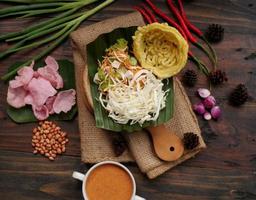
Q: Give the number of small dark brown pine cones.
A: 6